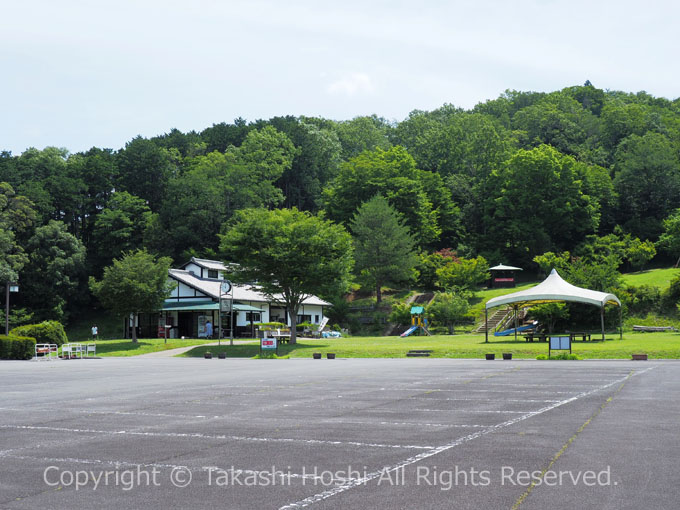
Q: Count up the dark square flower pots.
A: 6